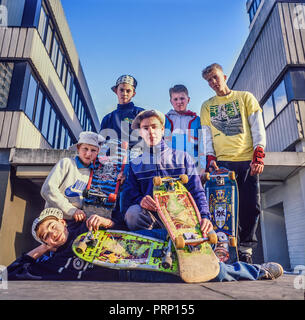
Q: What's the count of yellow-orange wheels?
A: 7